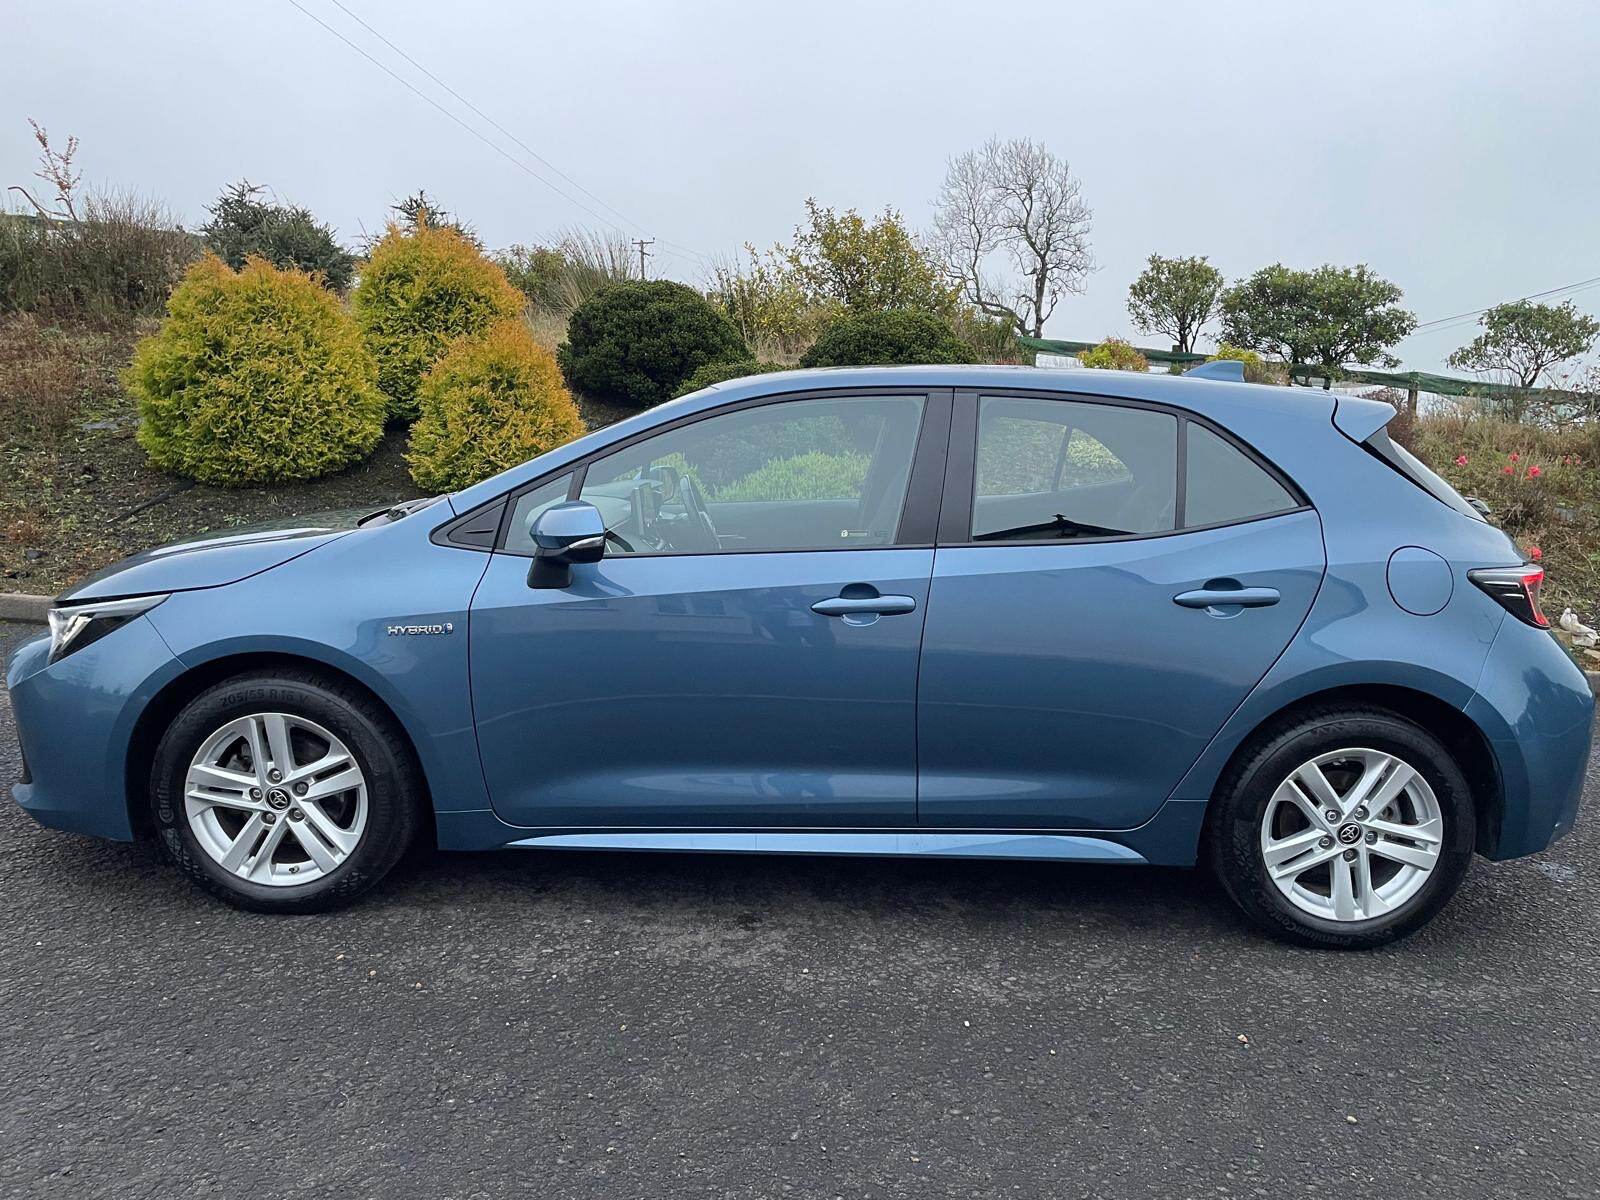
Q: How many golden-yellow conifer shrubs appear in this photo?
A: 3